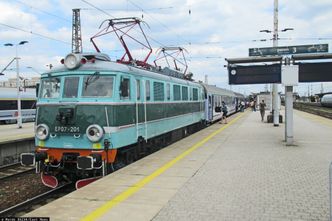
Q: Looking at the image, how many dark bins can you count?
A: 2